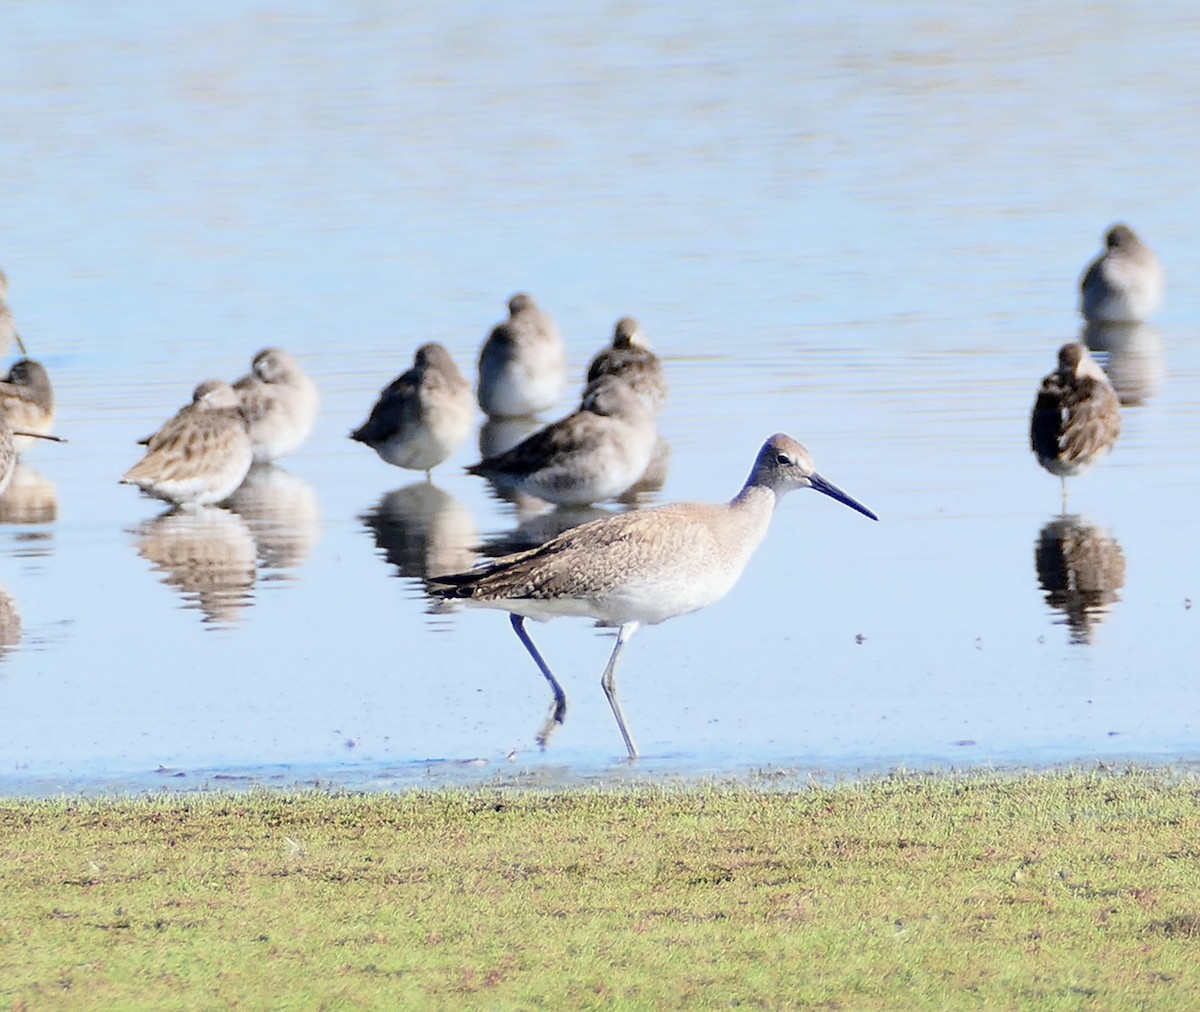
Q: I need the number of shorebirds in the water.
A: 12